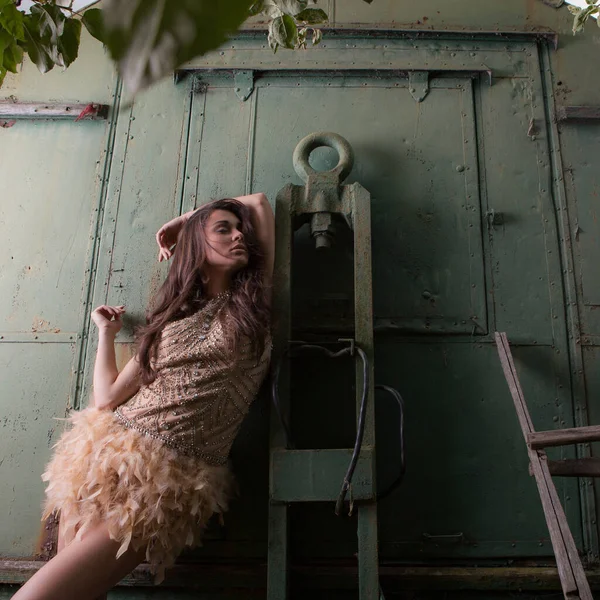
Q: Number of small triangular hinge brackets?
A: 2